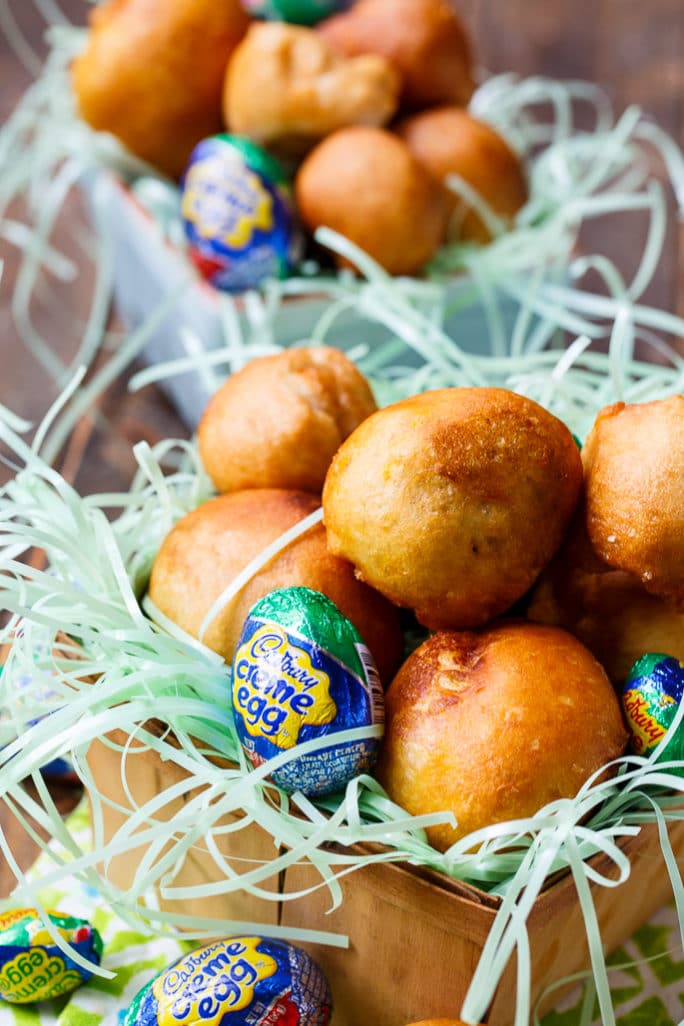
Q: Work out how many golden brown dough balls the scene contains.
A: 11